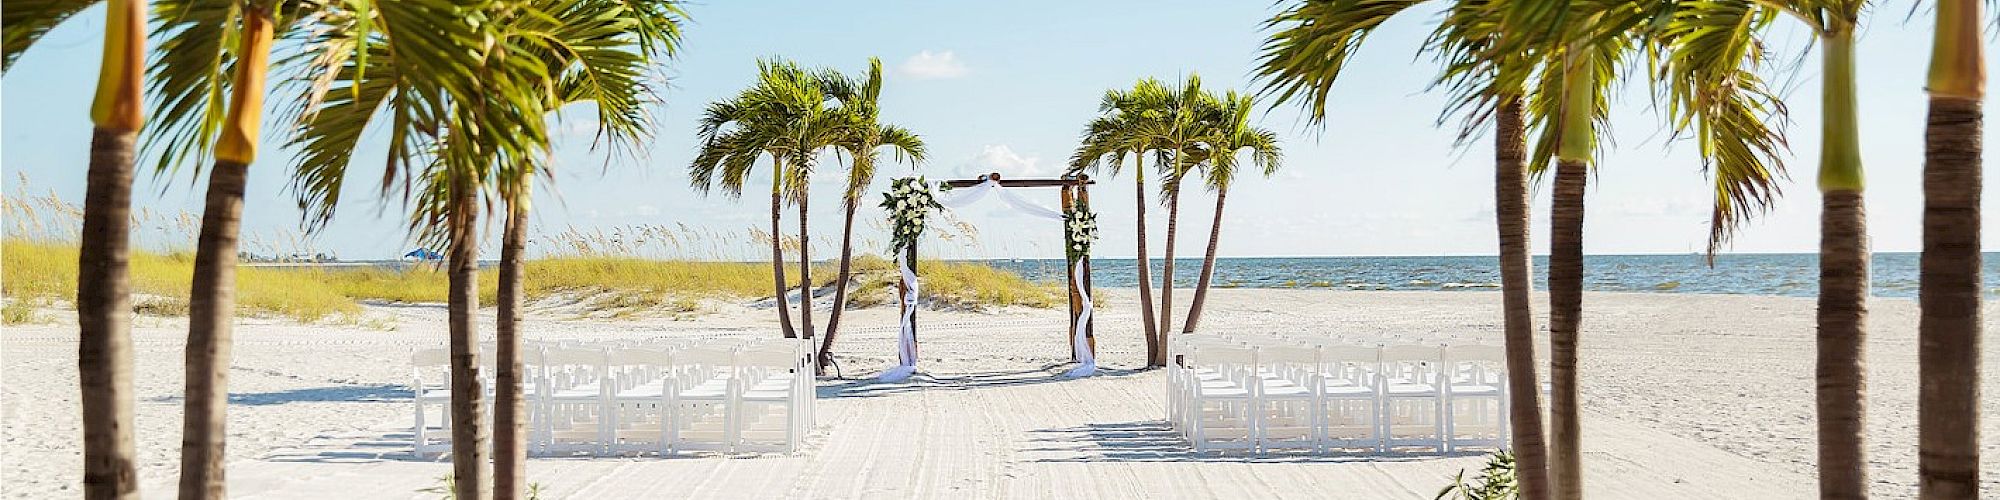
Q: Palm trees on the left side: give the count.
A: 7